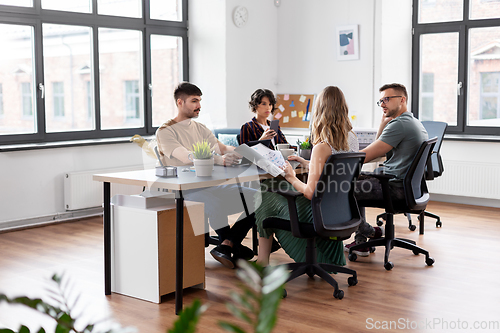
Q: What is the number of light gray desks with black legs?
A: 1